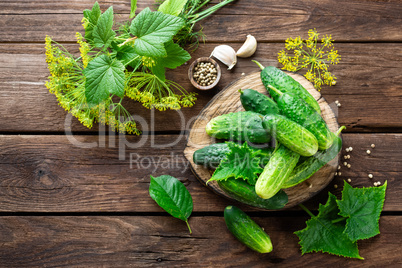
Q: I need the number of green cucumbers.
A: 10